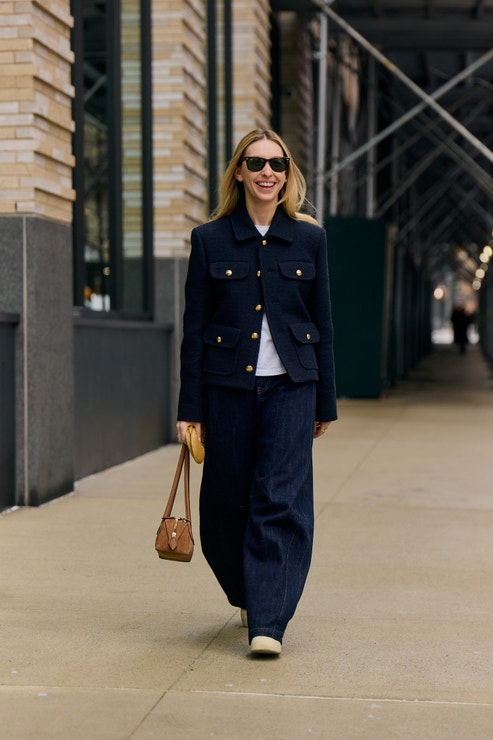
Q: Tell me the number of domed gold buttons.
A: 9